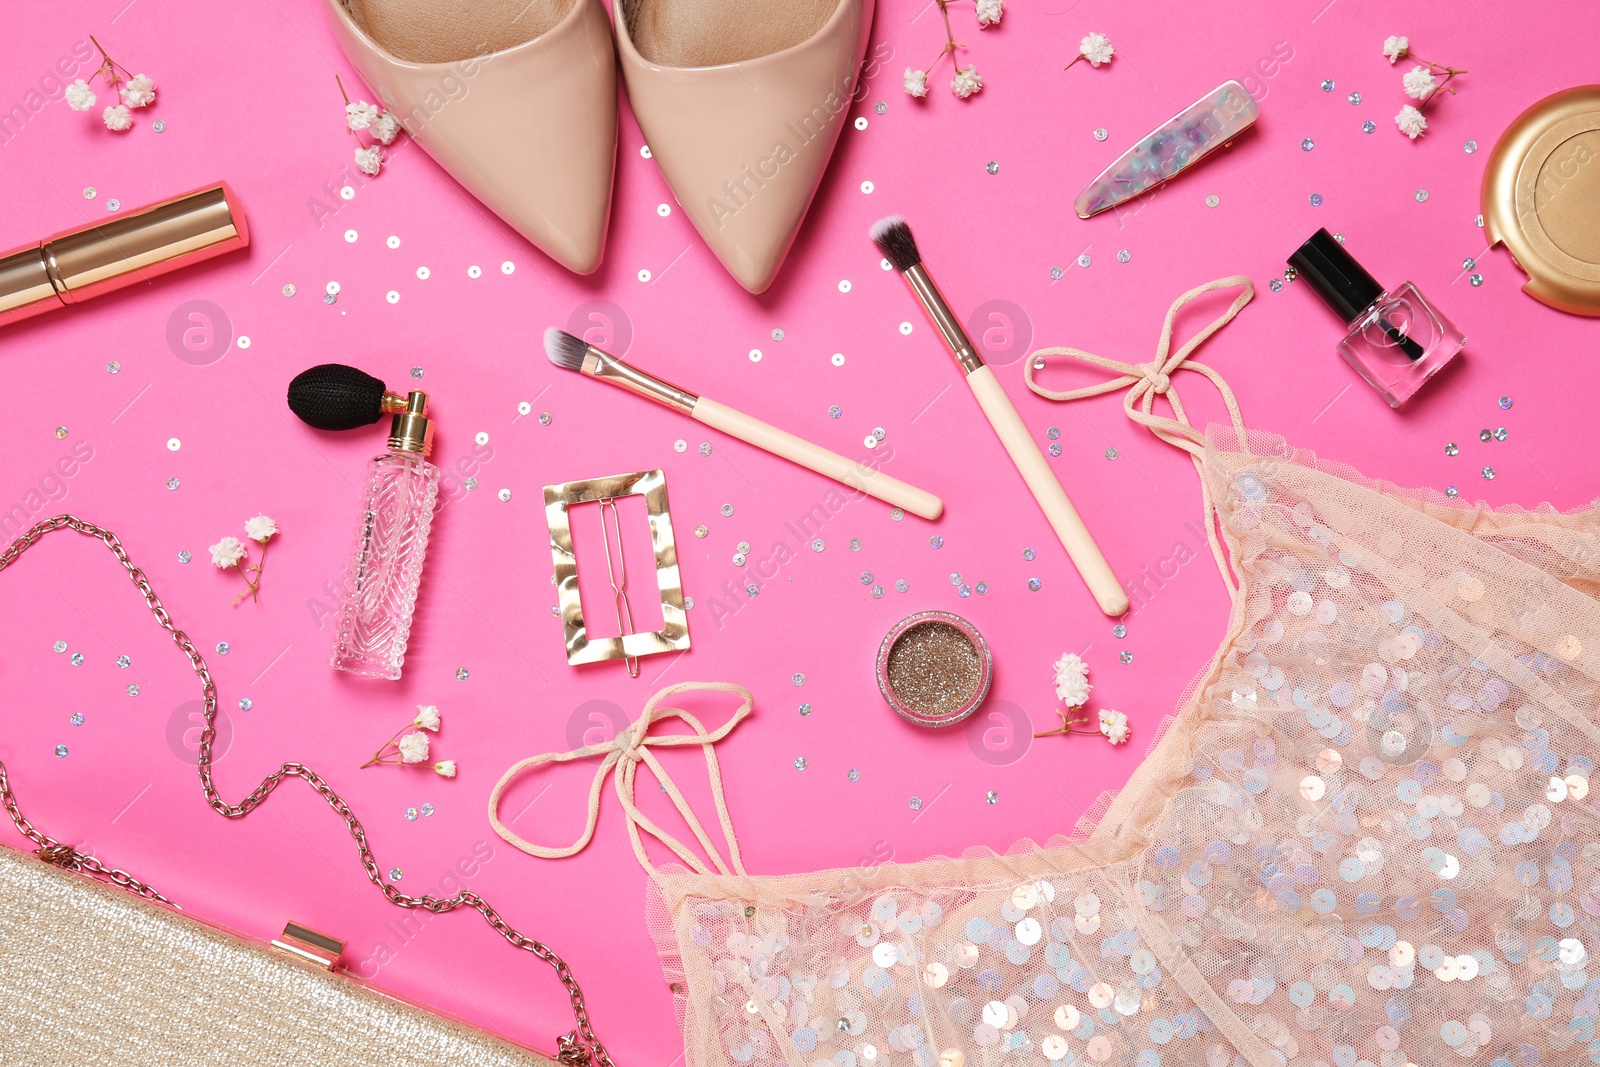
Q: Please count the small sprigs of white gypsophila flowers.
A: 8